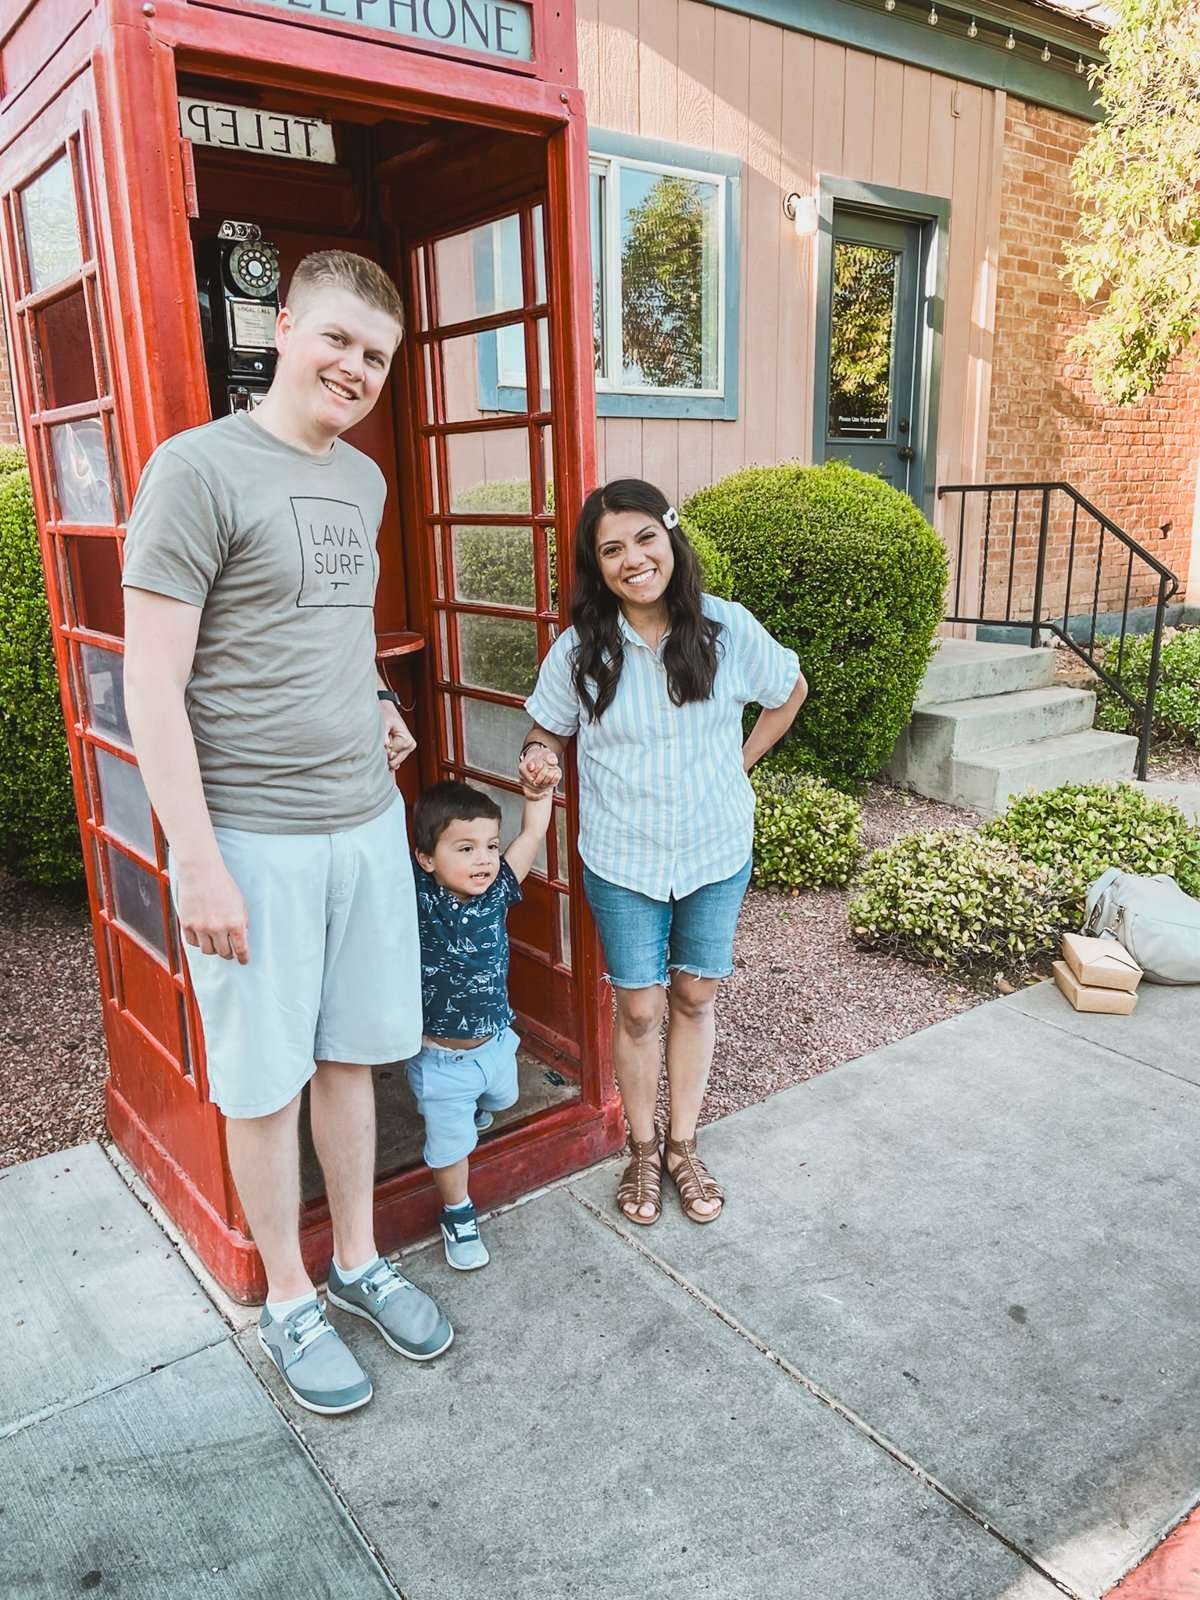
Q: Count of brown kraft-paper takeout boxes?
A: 2